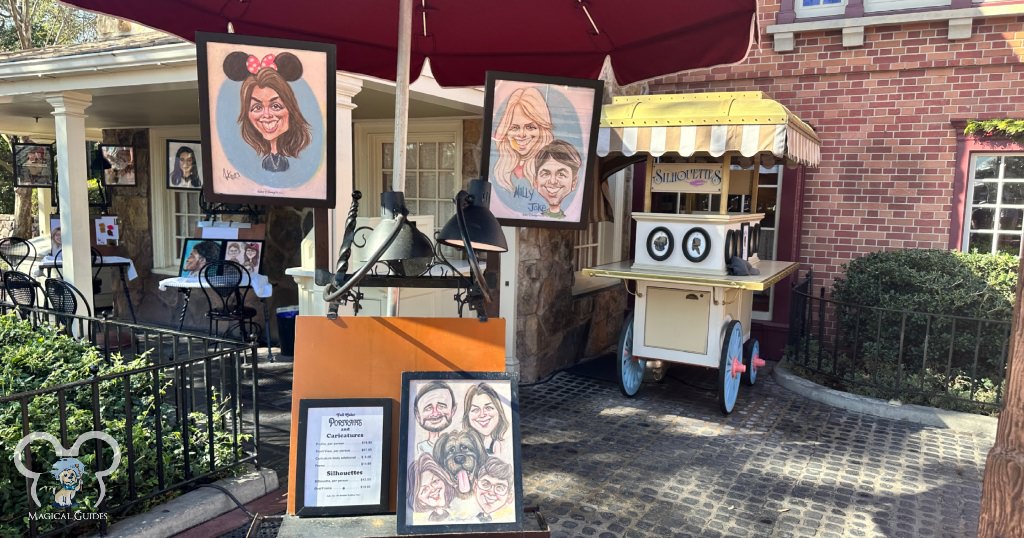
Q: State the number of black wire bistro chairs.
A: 5